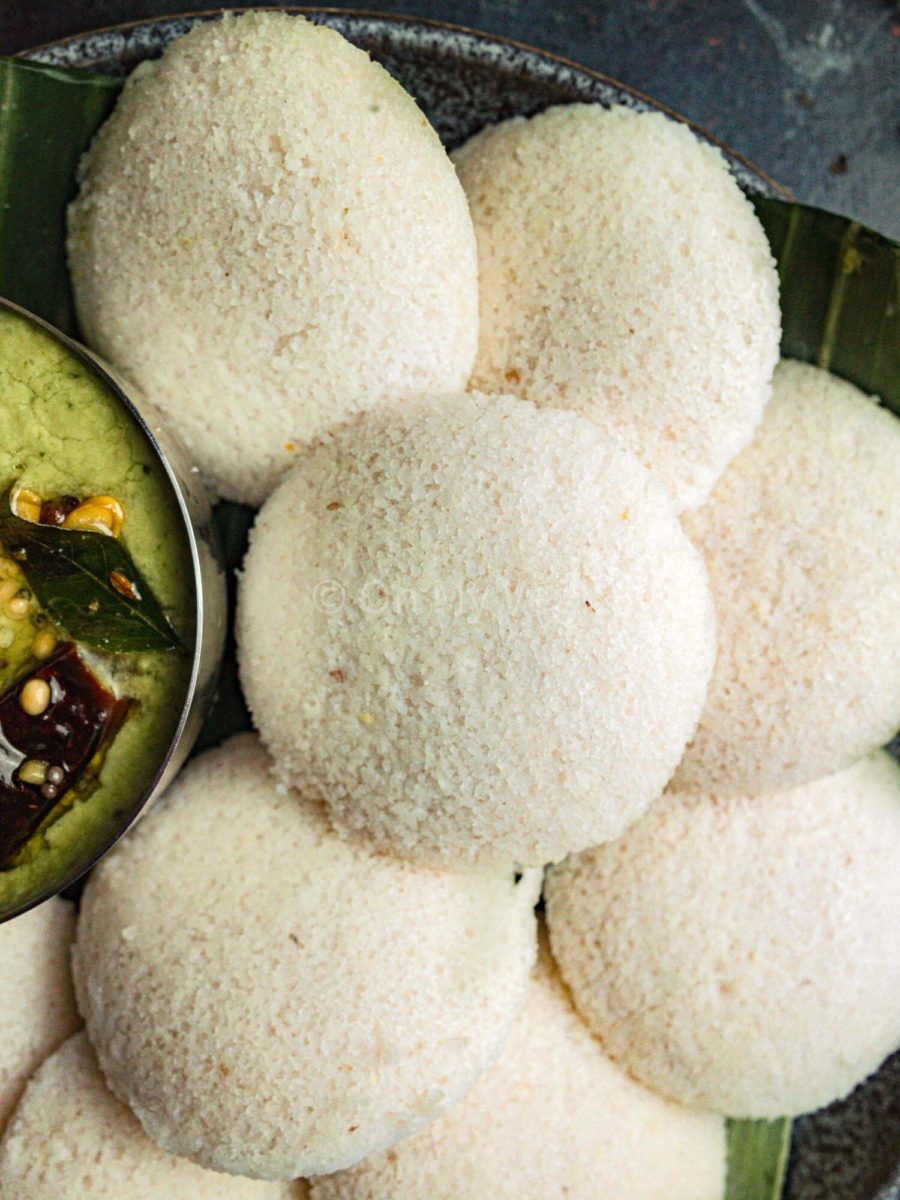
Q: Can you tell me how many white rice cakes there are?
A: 9